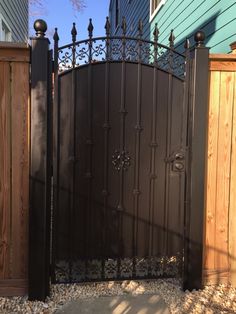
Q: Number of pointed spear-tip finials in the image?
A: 9